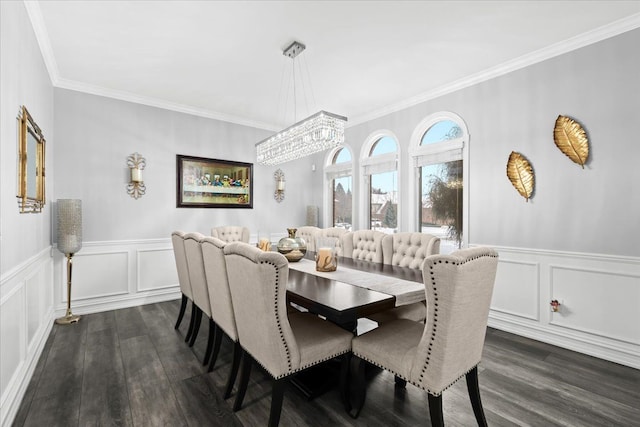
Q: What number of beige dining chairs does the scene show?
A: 10